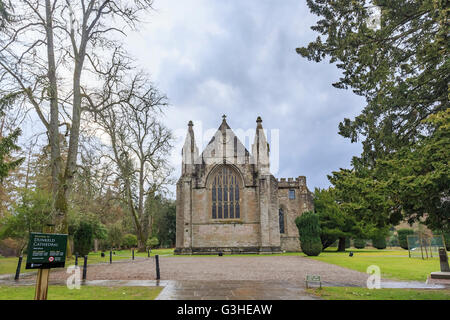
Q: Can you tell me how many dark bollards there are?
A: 7